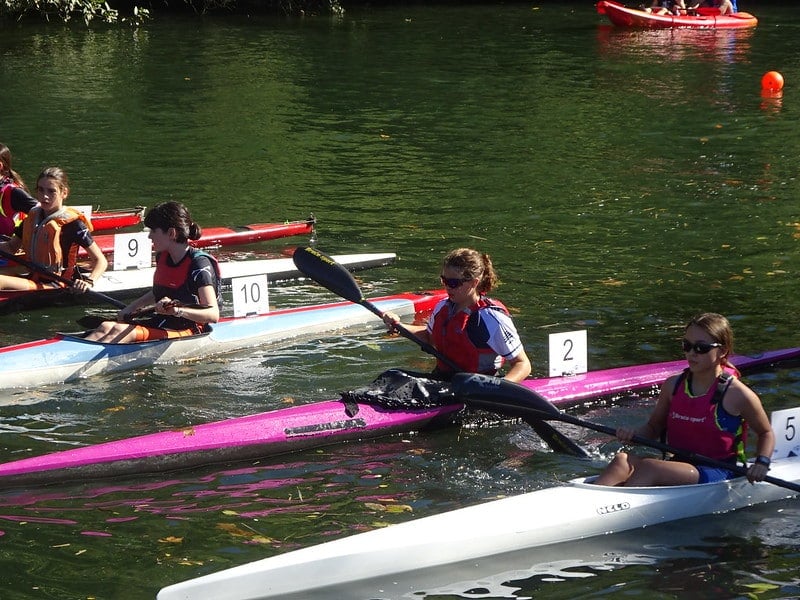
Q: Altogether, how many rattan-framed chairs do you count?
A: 0